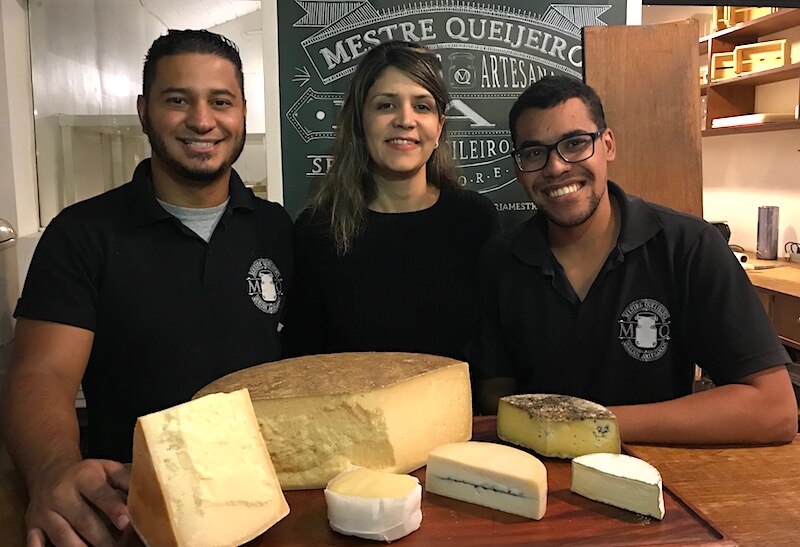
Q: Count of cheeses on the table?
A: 6